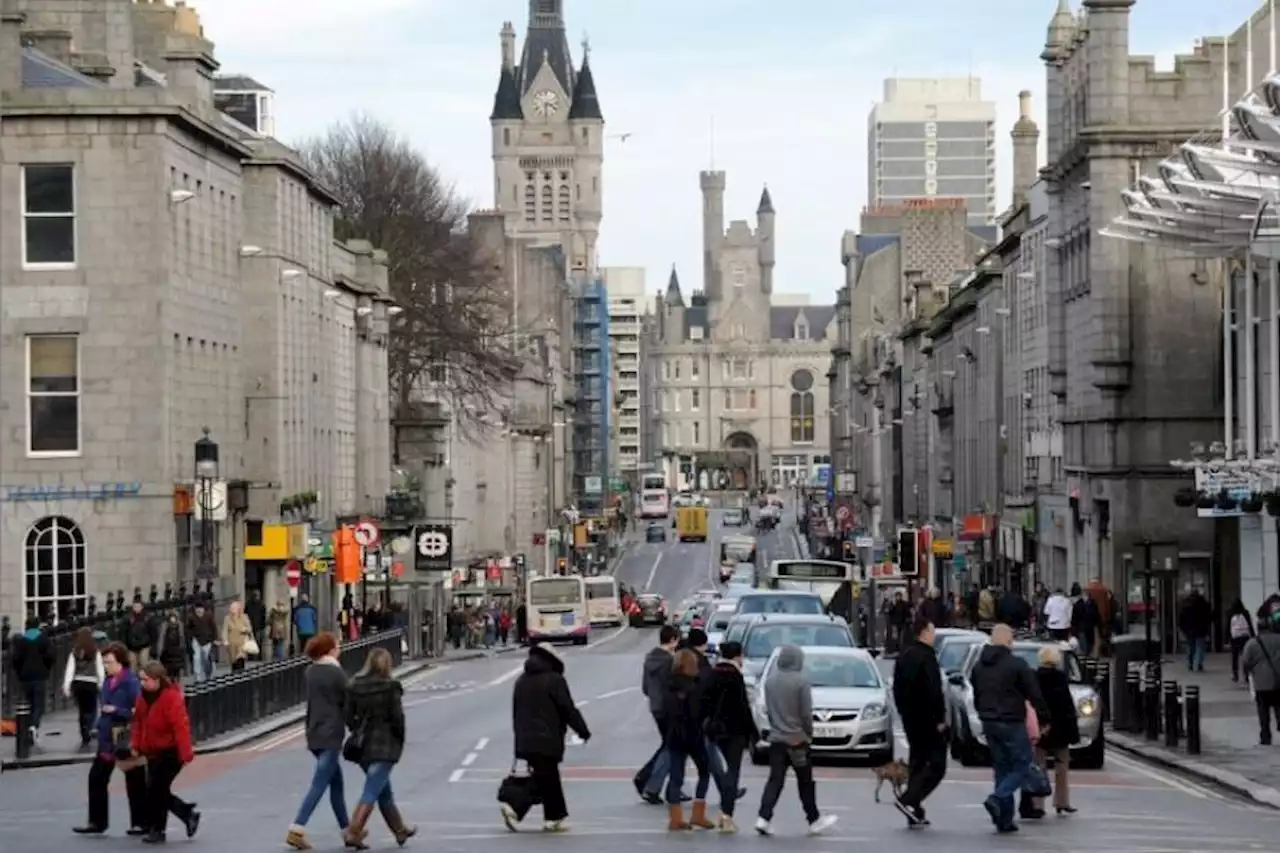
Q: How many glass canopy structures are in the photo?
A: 1